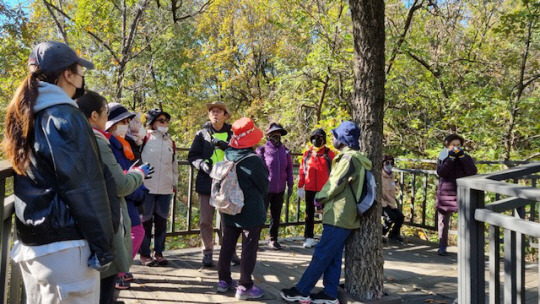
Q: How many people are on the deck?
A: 12